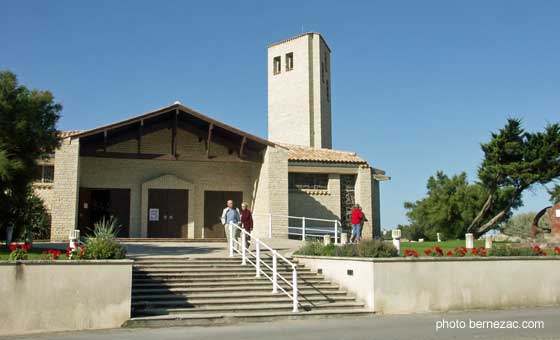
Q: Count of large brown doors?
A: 3